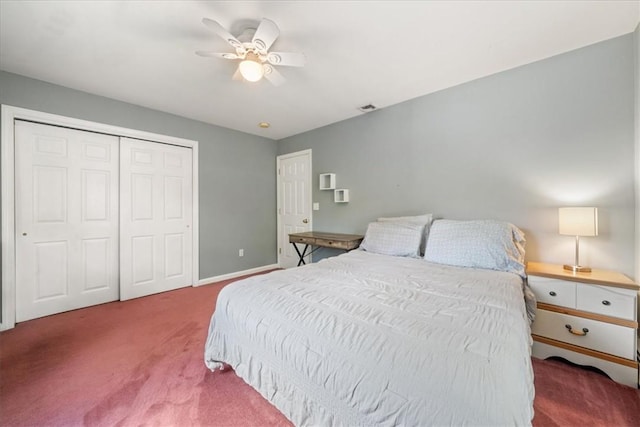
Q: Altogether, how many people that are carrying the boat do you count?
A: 0